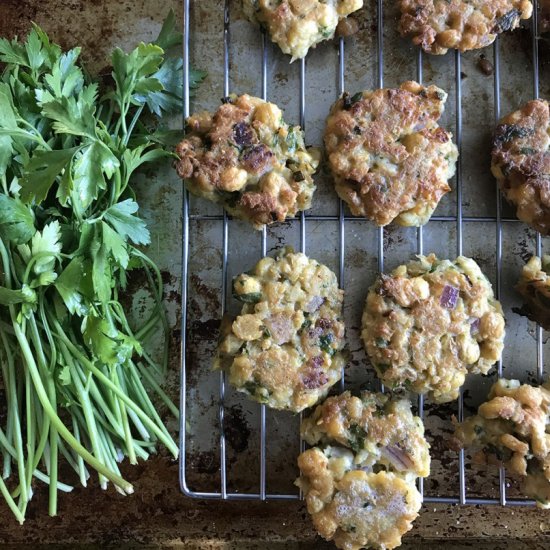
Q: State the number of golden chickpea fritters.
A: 10